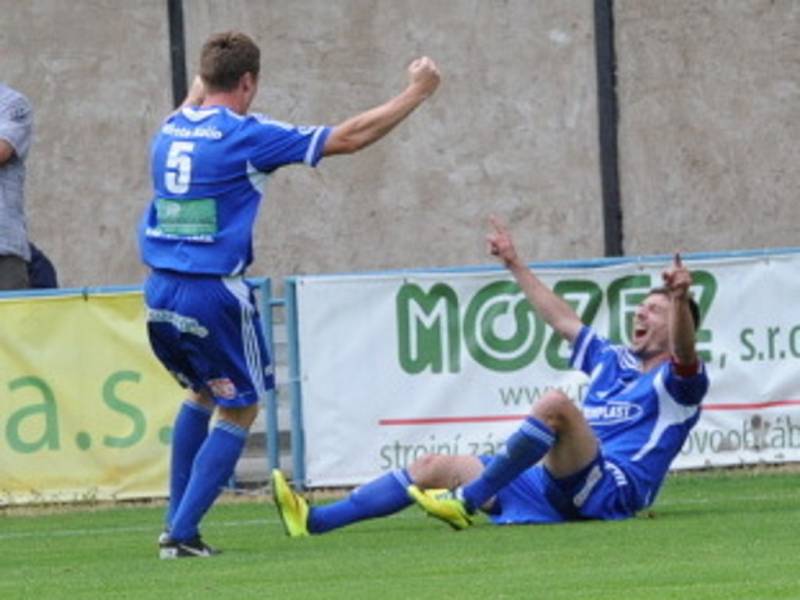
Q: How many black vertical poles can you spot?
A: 2